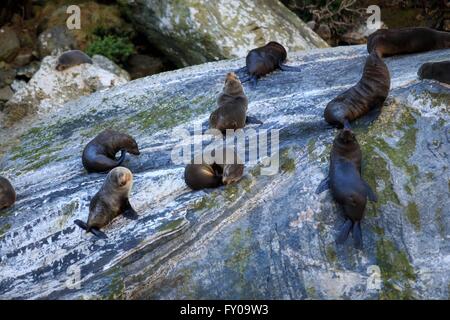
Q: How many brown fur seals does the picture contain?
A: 11